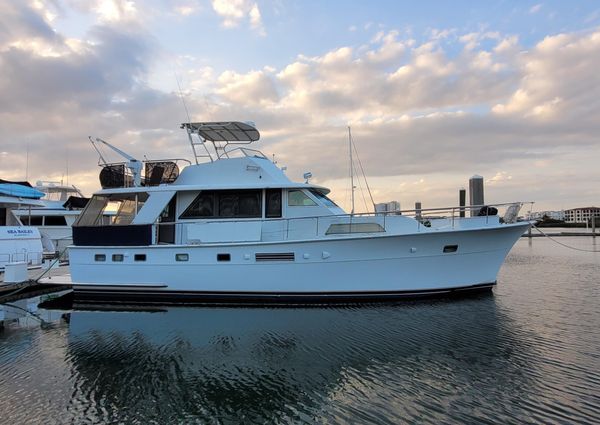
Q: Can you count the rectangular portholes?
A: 6